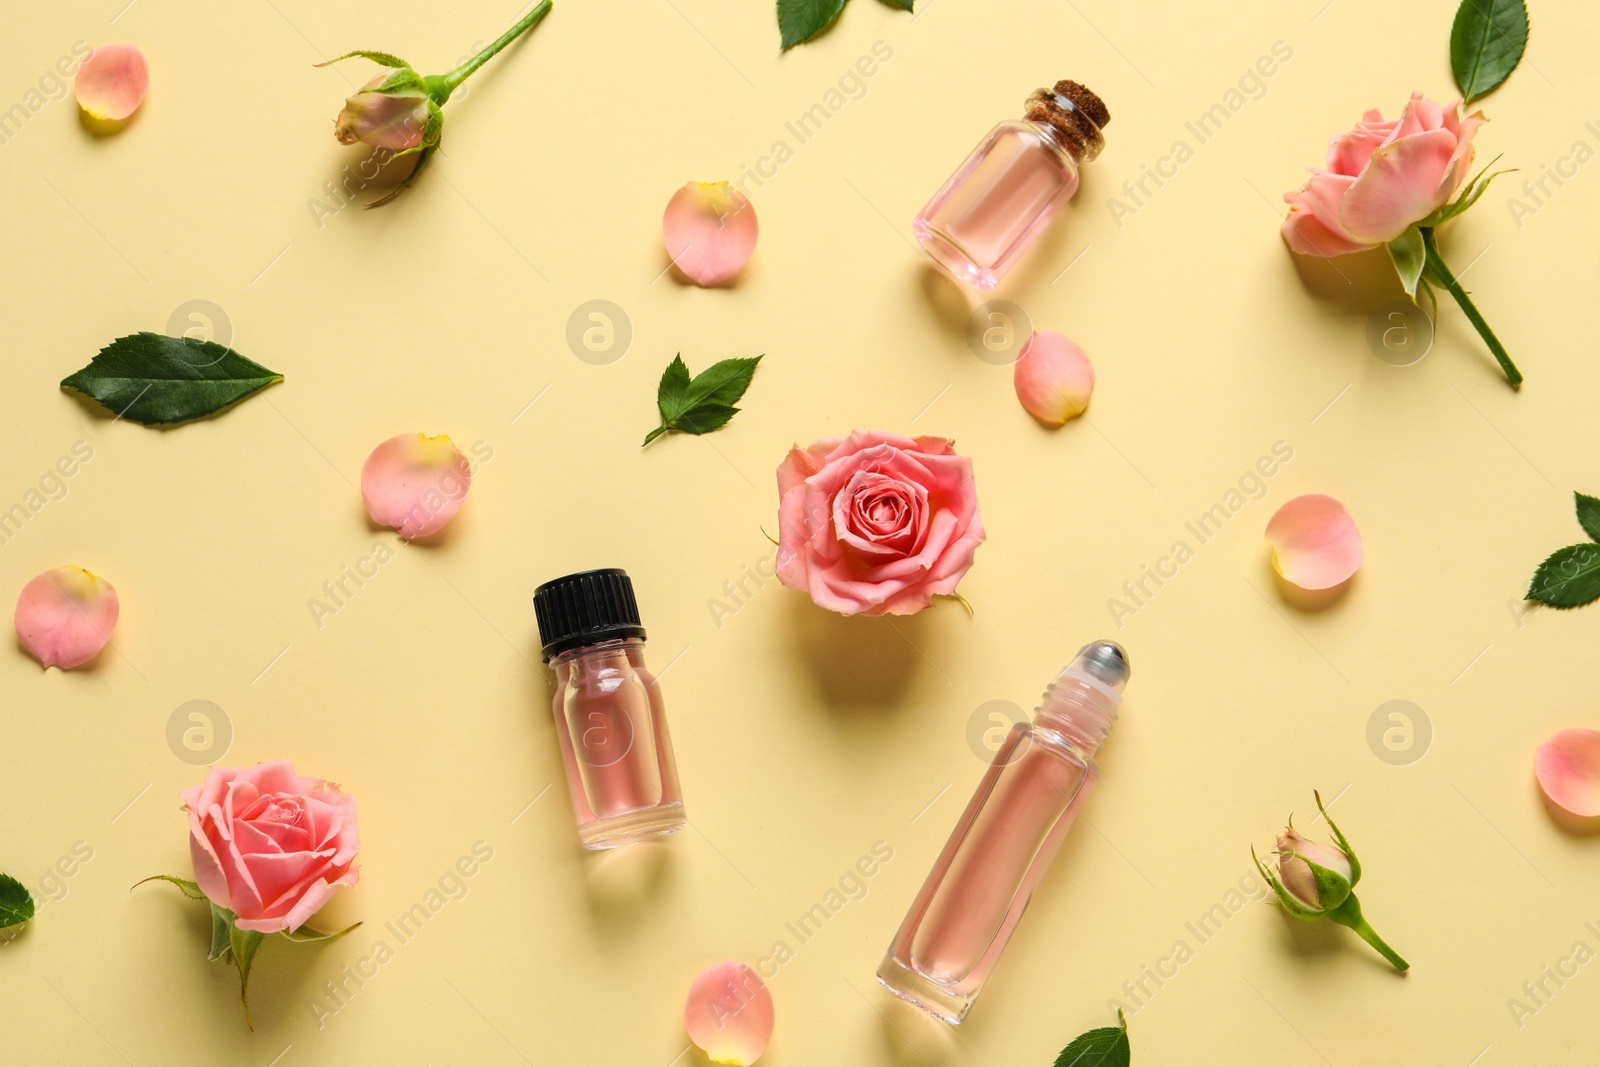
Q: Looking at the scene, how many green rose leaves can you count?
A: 11